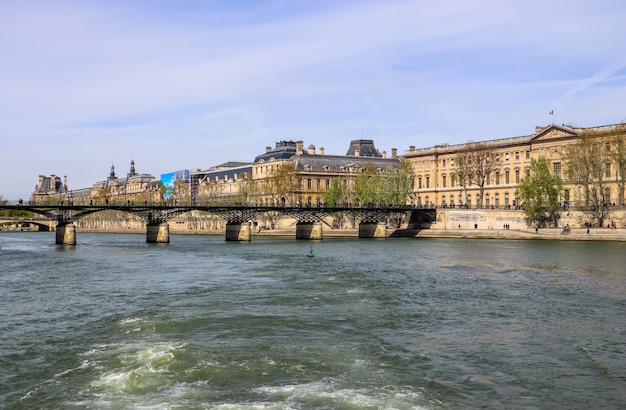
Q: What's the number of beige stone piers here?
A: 5